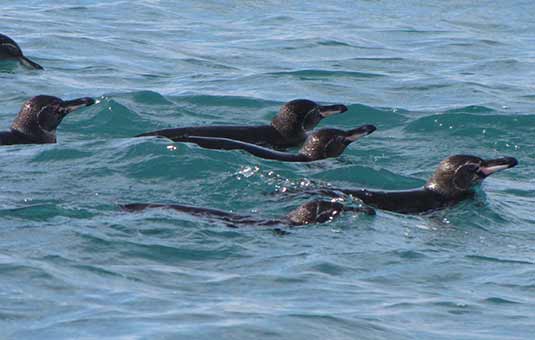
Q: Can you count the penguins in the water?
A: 6